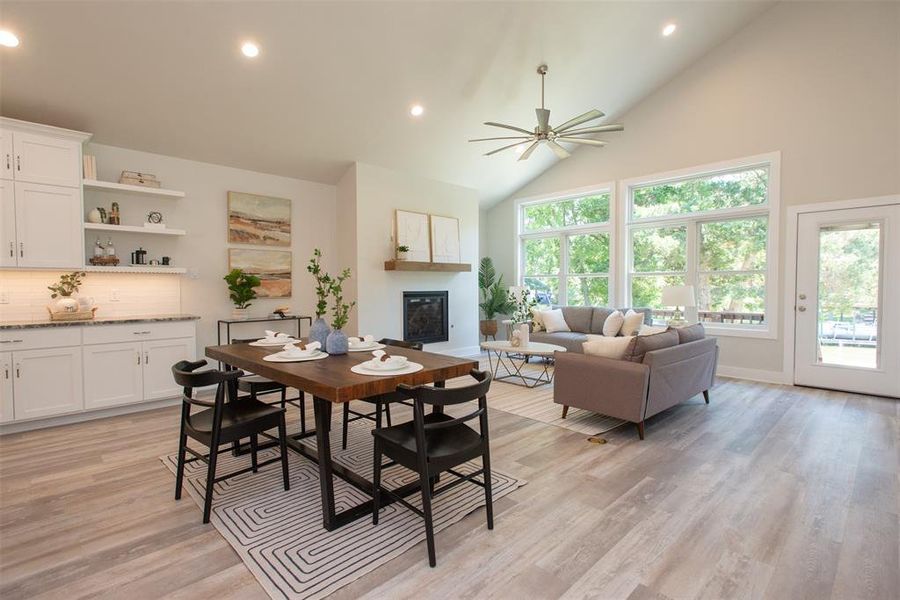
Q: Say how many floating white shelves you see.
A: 3